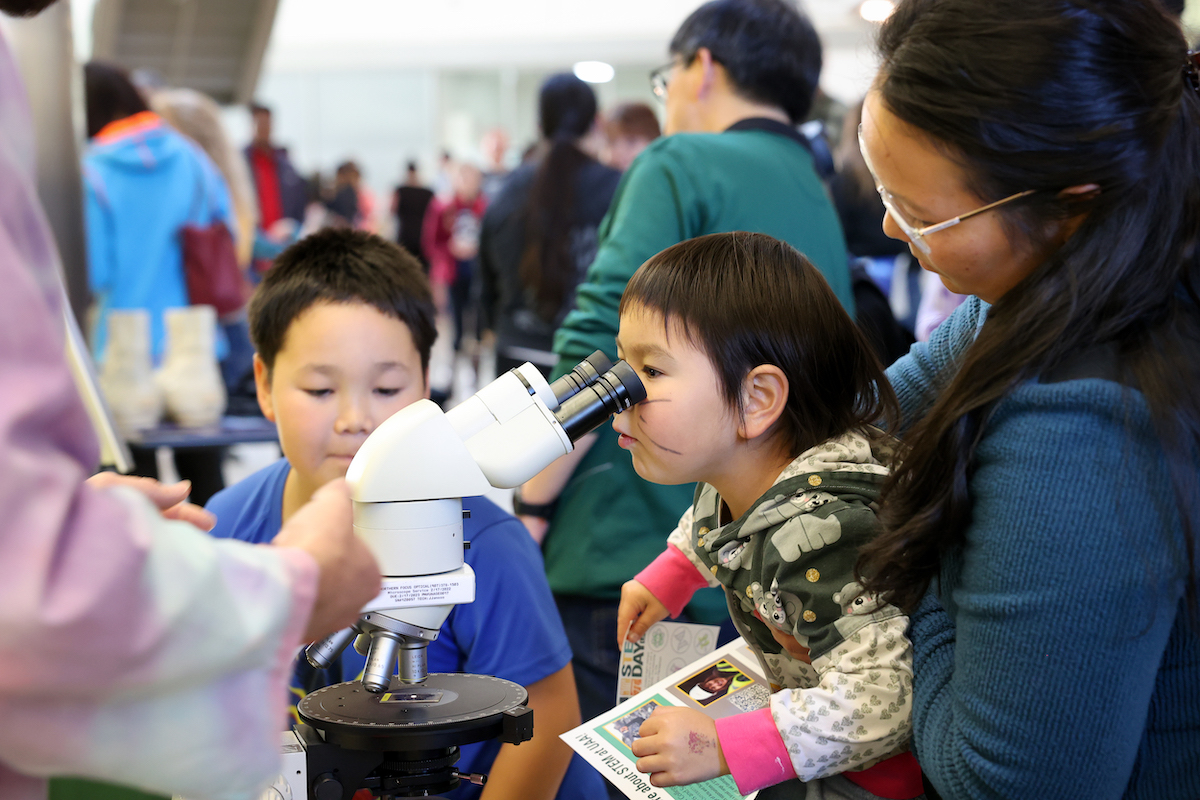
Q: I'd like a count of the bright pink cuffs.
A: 2